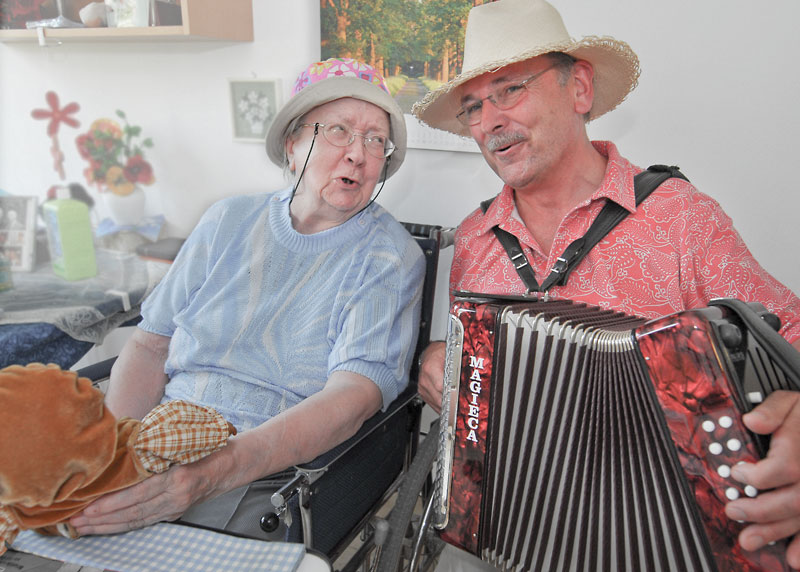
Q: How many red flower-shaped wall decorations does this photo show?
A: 1